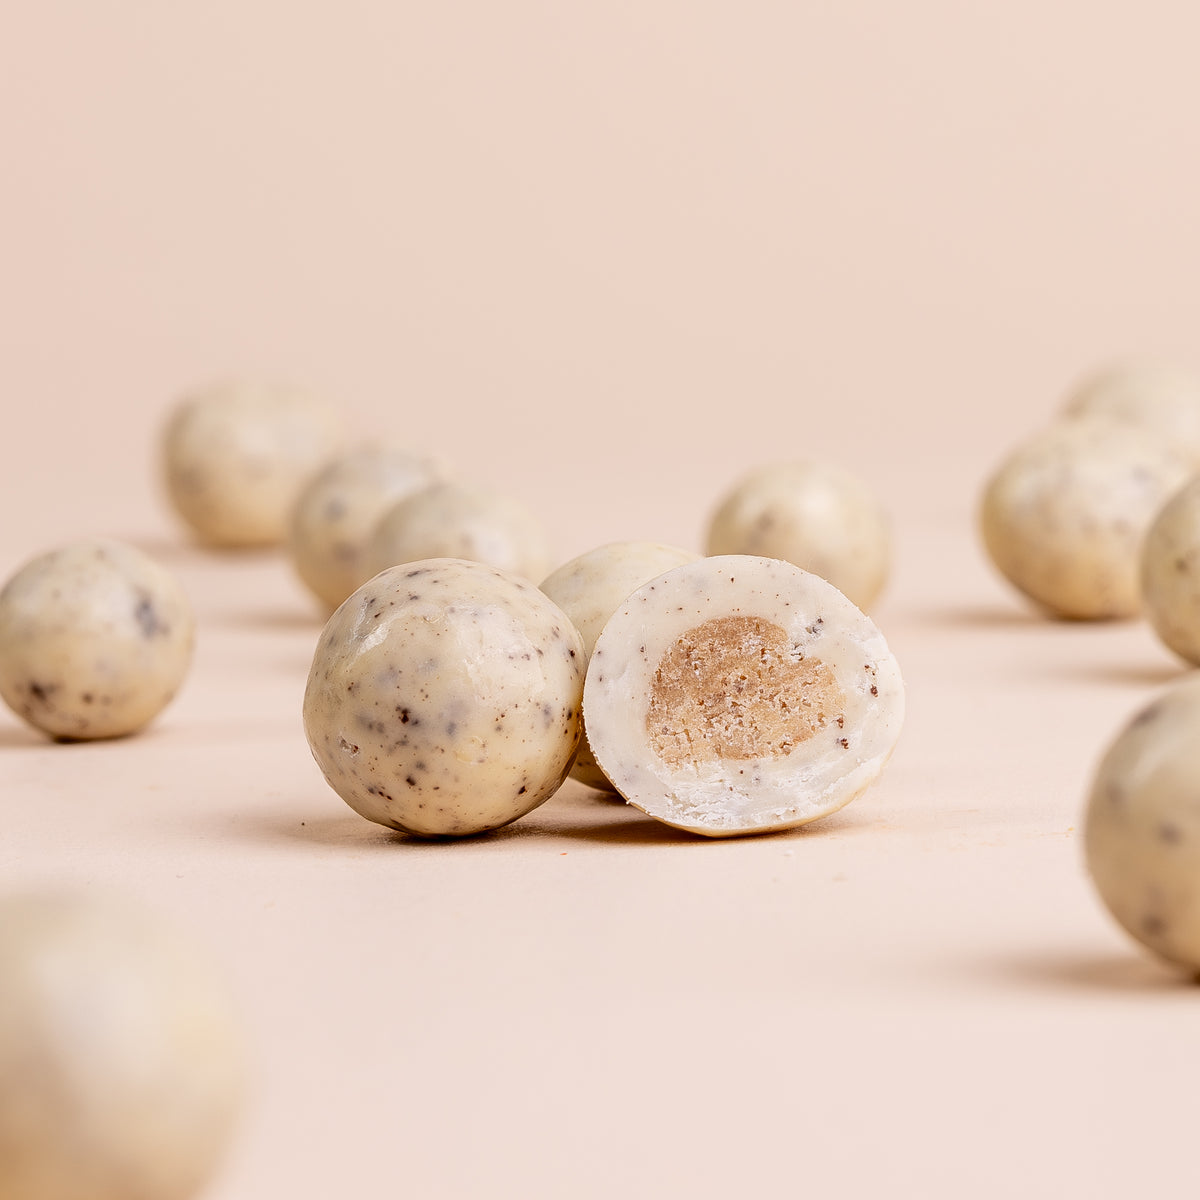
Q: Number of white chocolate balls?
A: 13